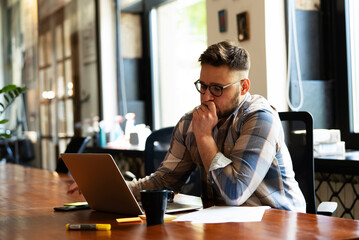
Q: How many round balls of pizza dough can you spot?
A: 0